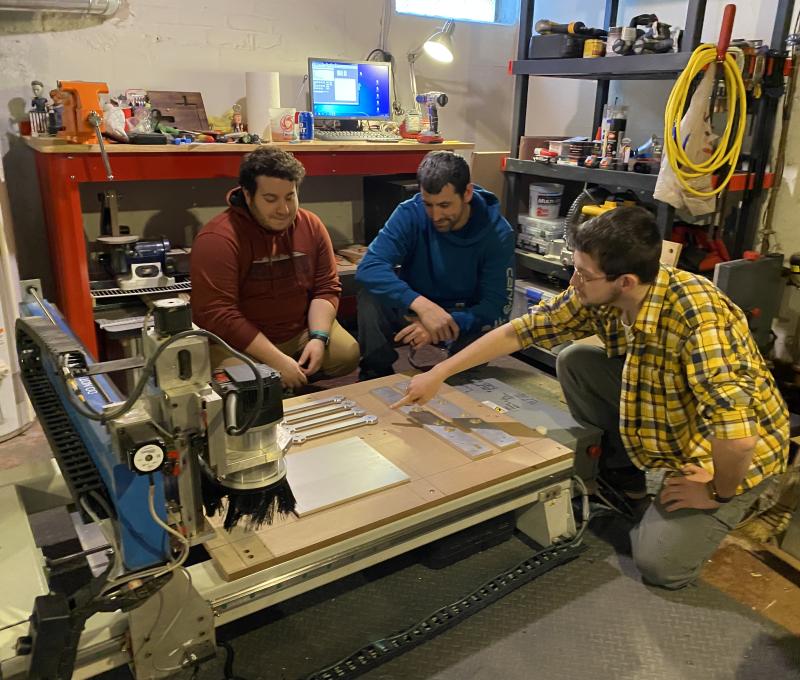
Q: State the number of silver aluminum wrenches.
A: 4